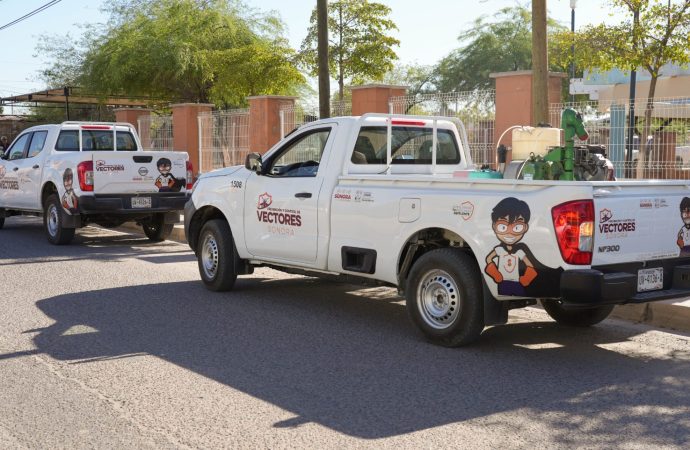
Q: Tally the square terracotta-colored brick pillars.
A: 5